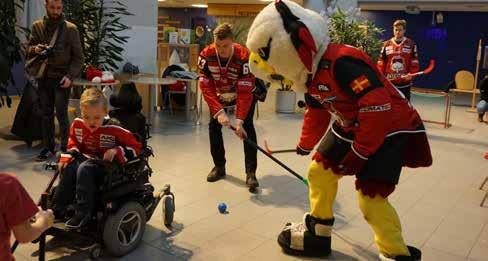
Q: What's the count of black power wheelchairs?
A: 1